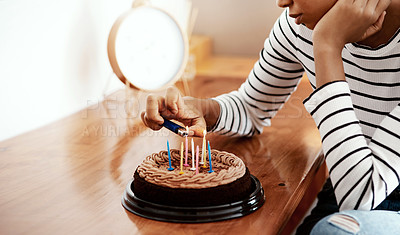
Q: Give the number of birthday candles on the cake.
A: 8